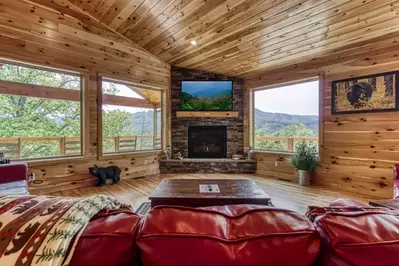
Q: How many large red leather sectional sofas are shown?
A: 1